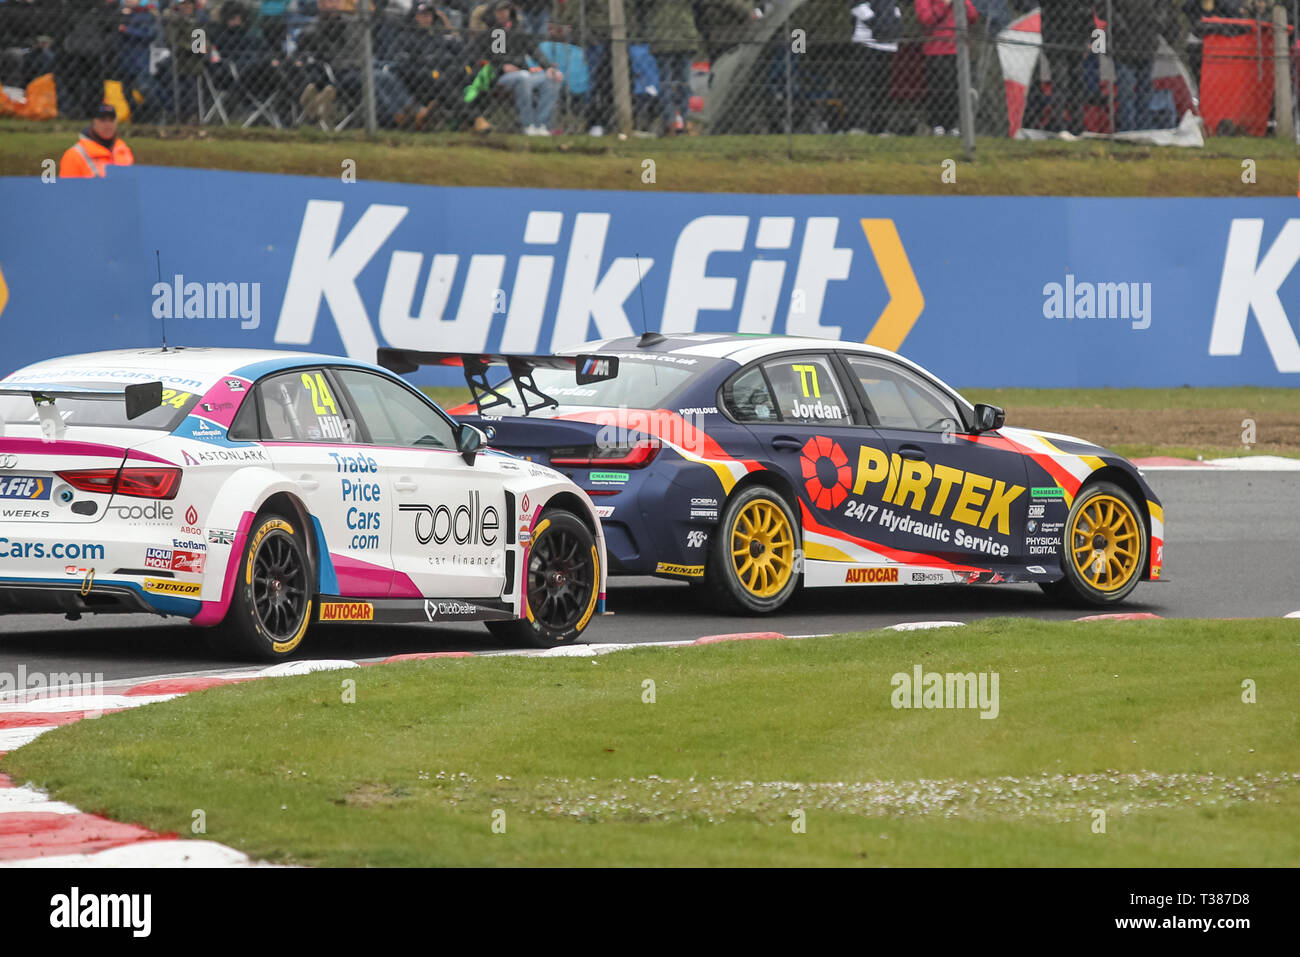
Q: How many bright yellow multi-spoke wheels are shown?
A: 2